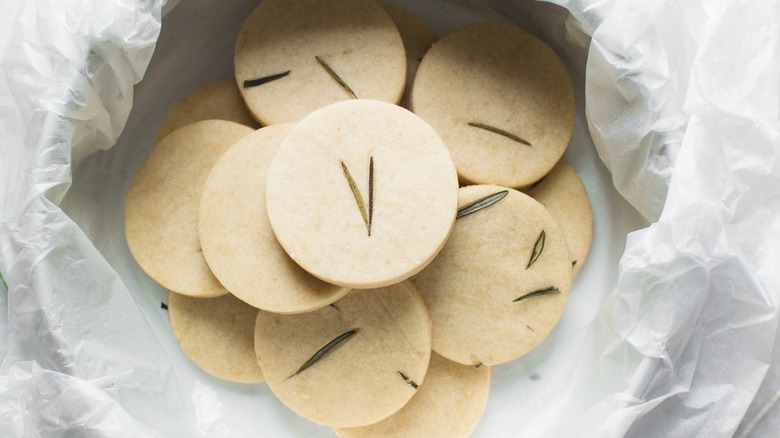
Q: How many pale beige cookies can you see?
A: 12